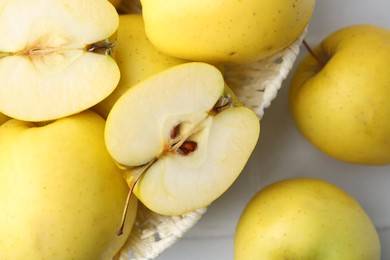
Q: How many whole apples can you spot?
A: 5